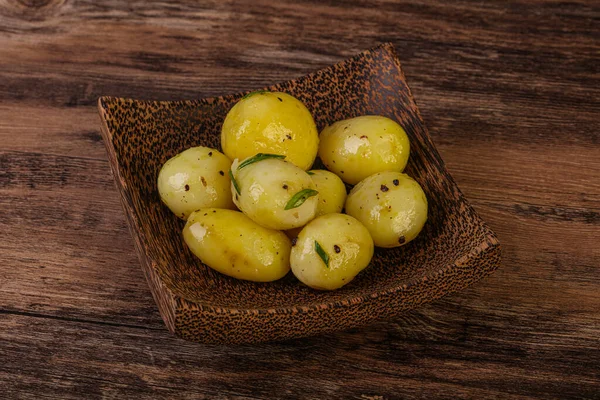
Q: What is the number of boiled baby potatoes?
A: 8